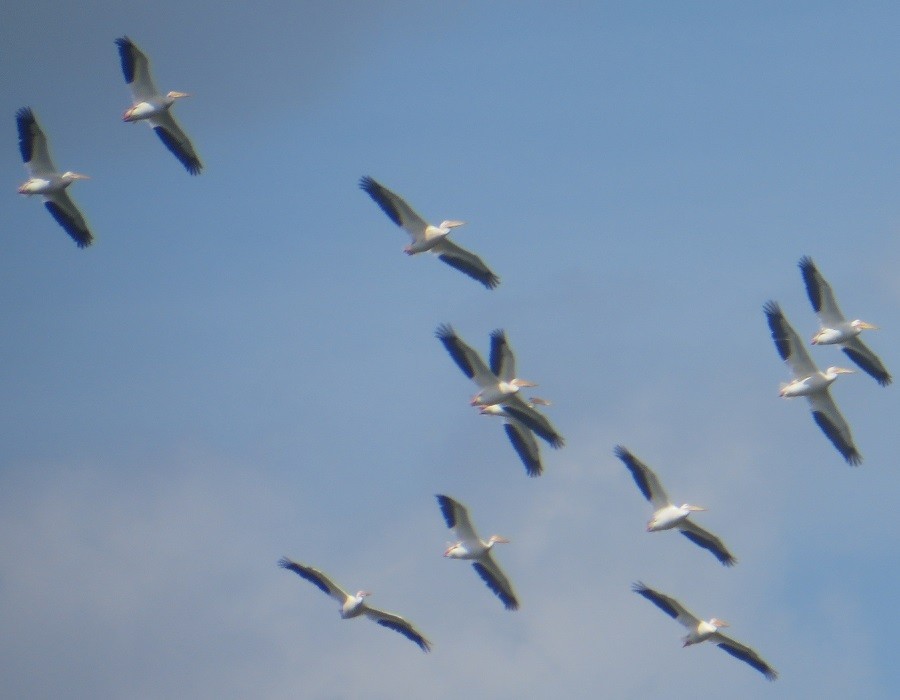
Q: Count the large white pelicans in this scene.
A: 11